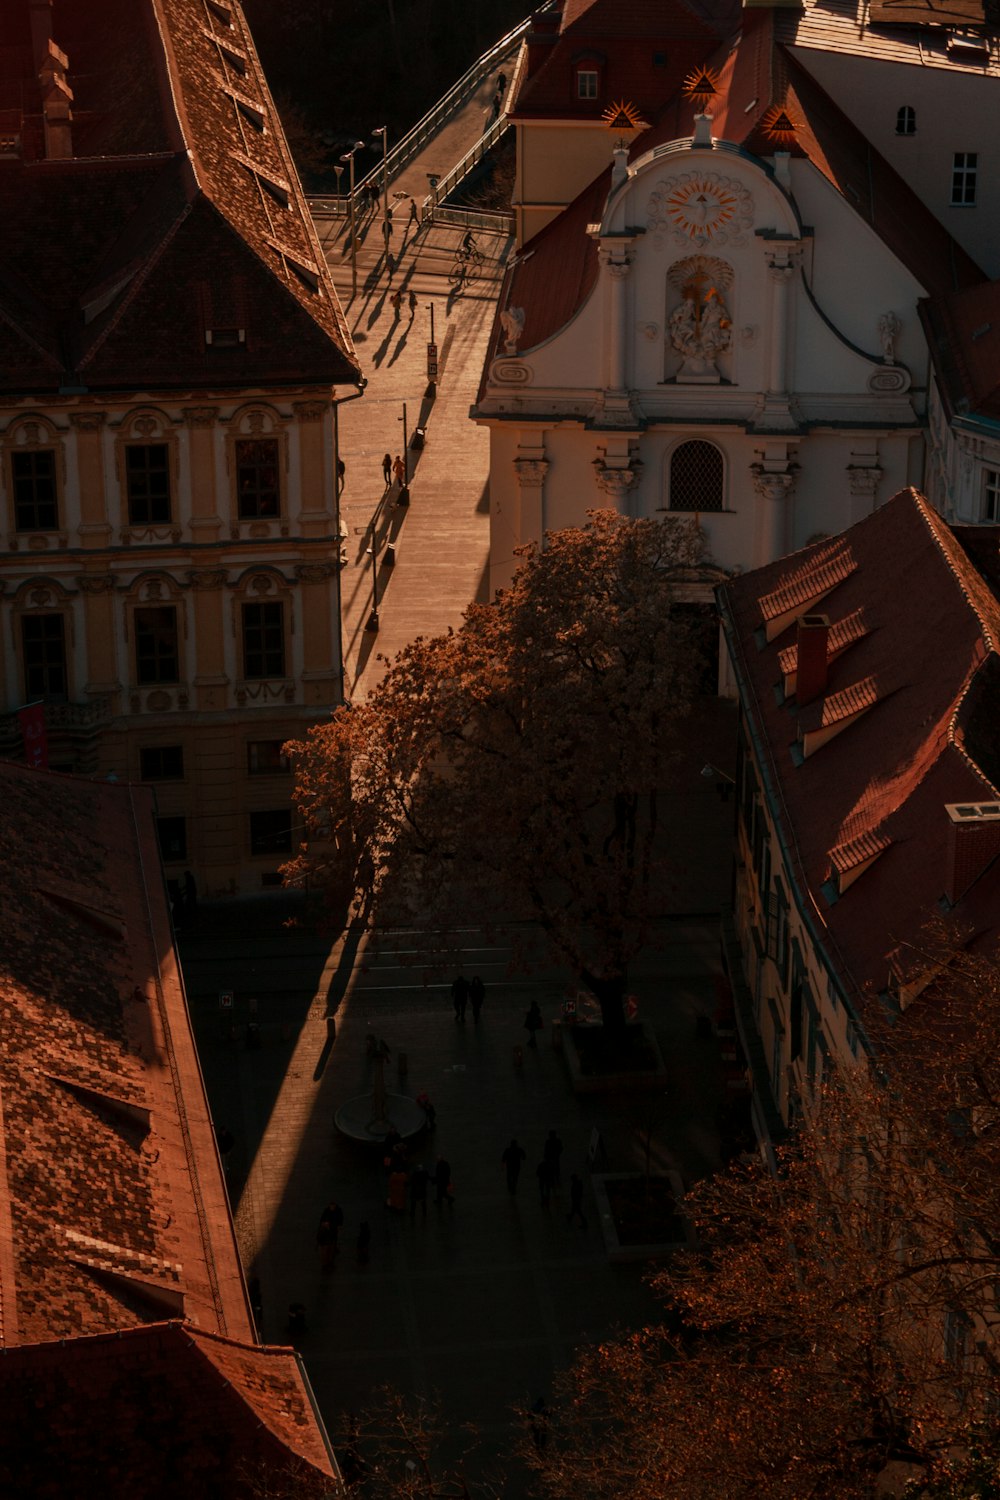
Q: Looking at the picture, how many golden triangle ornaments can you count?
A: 3